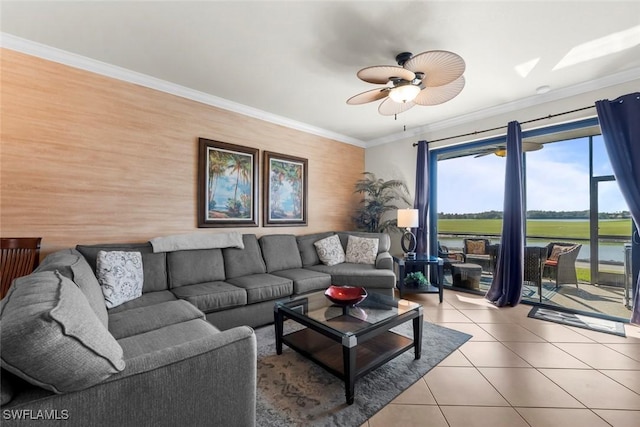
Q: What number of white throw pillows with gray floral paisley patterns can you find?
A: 3